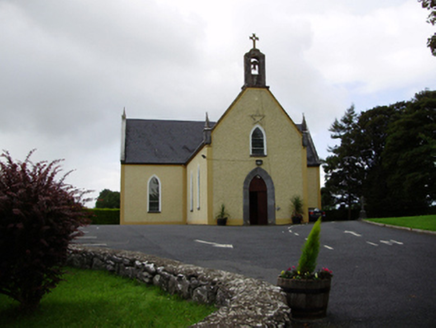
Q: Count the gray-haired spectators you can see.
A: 0